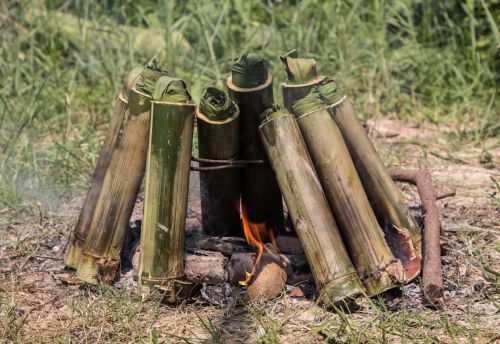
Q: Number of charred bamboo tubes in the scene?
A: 9